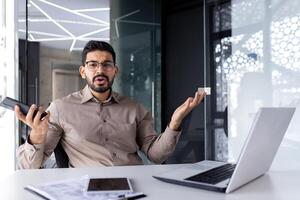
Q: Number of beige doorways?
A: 1